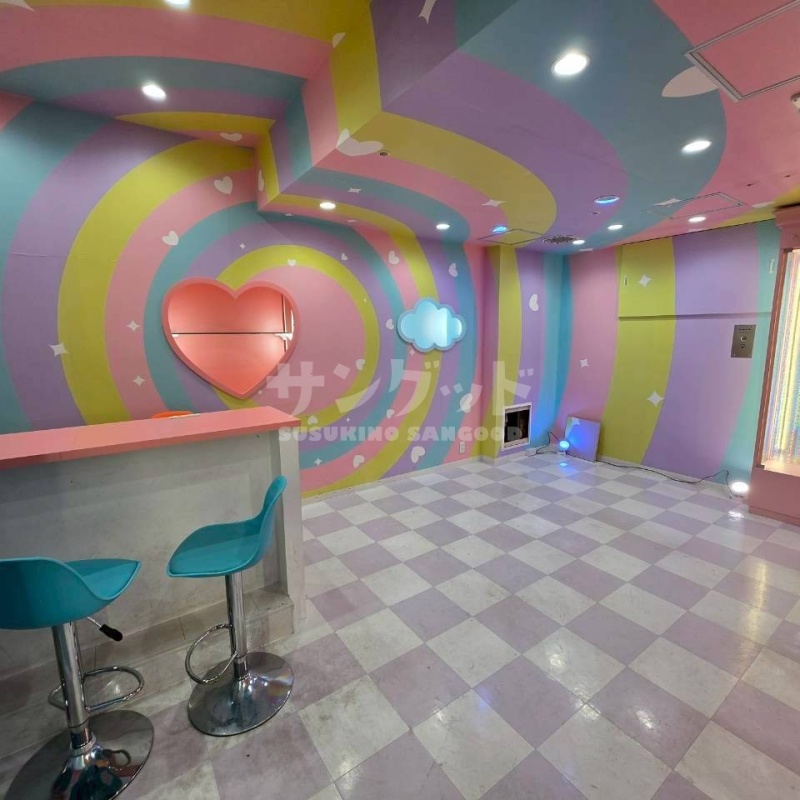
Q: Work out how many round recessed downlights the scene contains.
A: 11